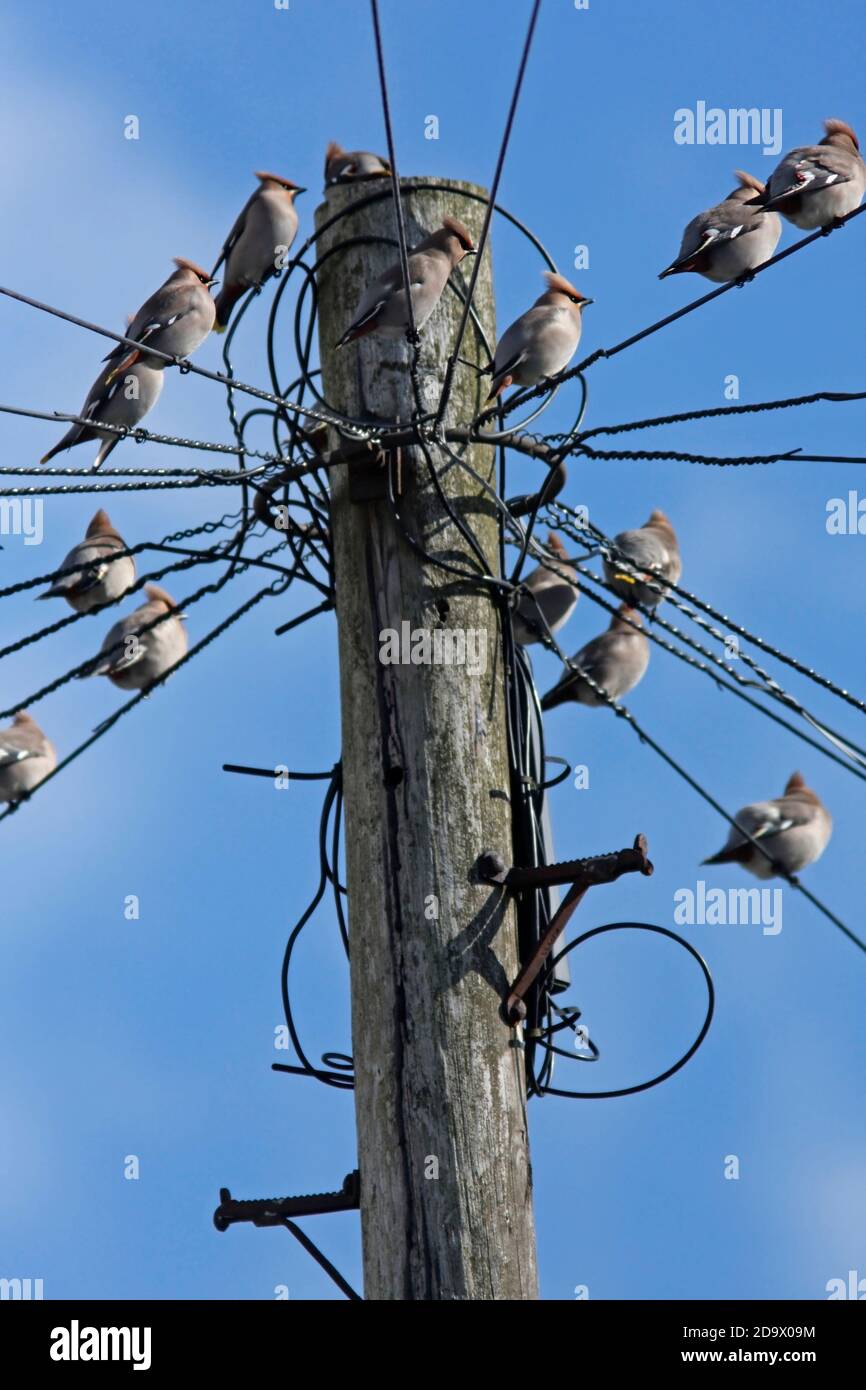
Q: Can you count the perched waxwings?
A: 15